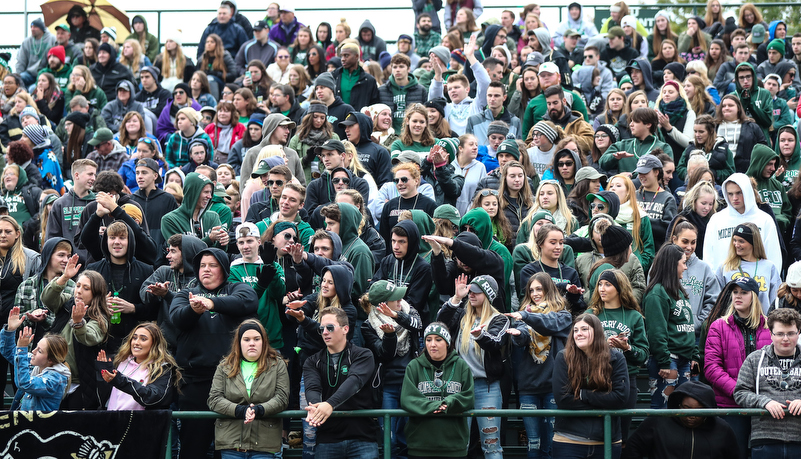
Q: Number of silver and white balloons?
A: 0